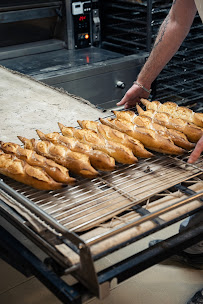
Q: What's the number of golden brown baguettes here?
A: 10